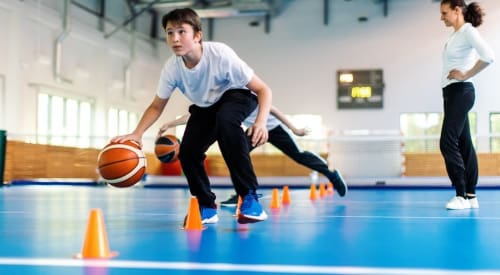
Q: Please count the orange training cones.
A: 8